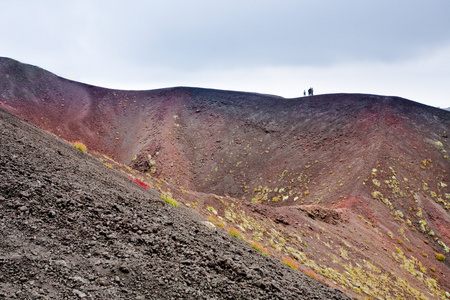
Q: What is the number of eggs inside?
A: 0